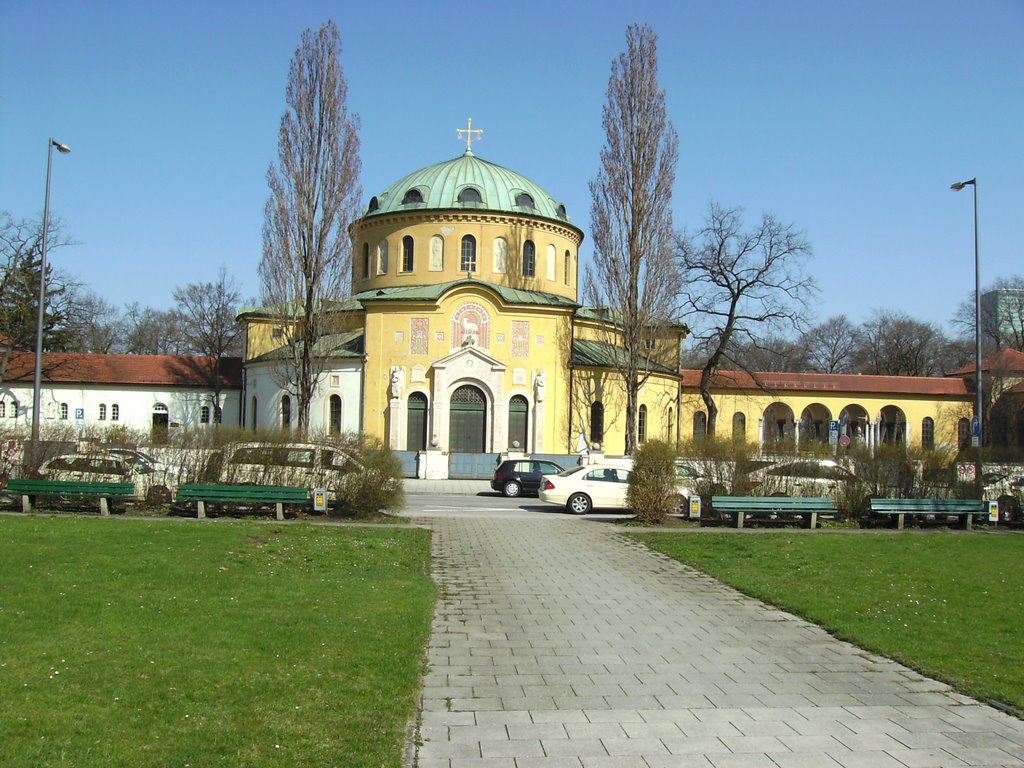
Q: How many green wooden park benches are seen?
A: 4